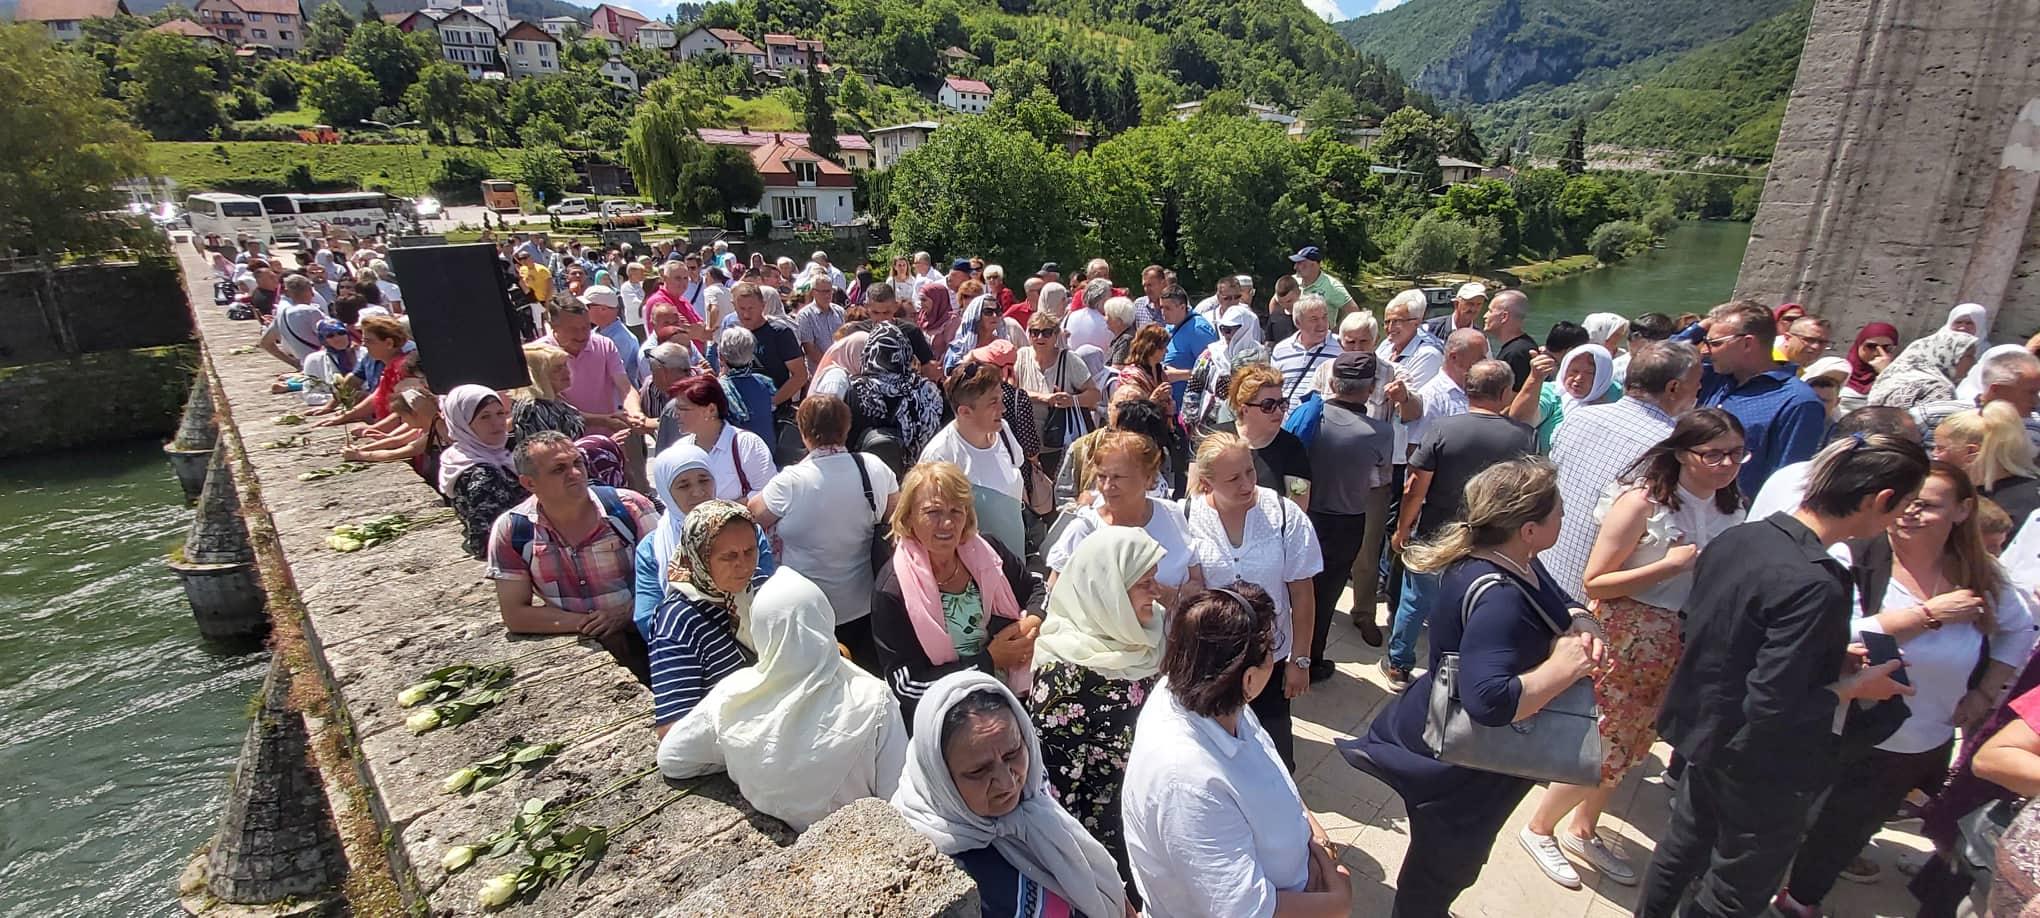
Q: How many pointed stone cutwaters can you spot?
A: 3